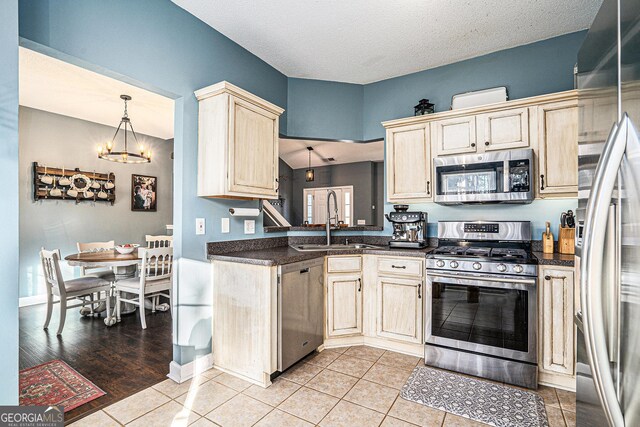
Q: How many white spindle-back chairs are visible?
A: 4